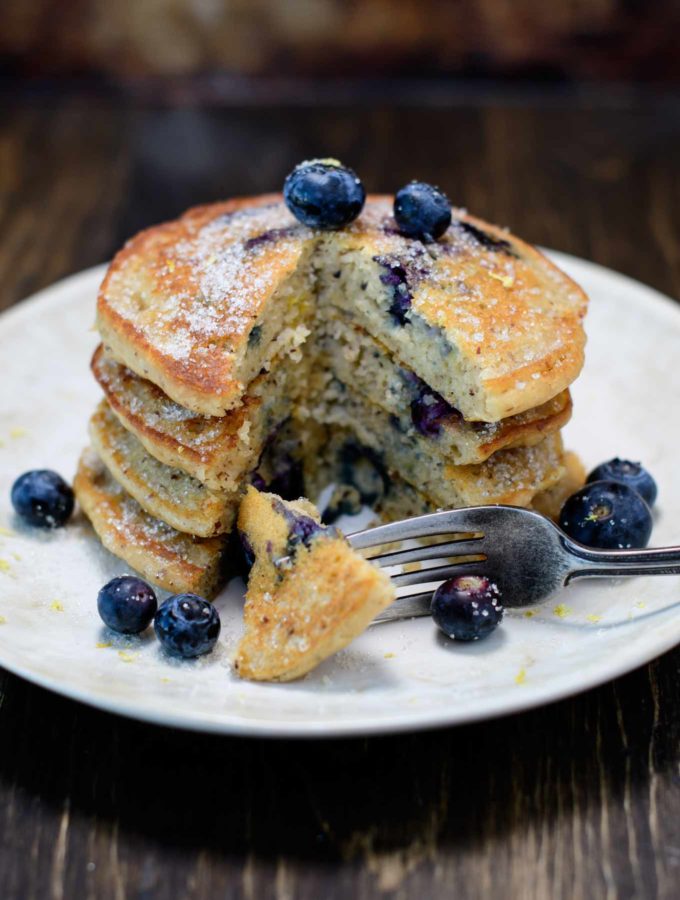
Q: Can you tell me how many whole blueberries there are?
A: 8